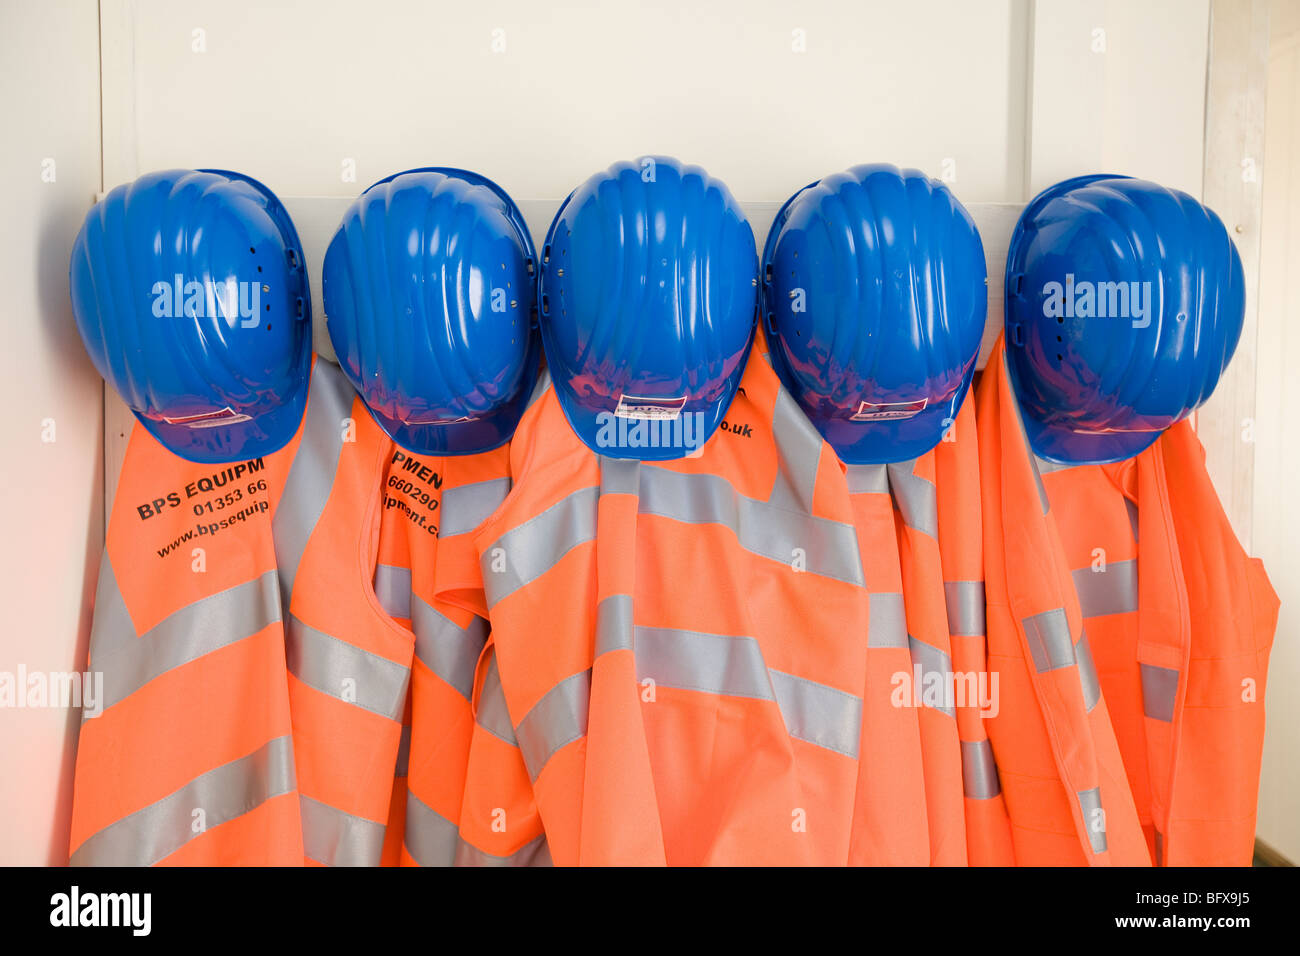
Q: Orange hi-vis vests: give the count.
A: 5